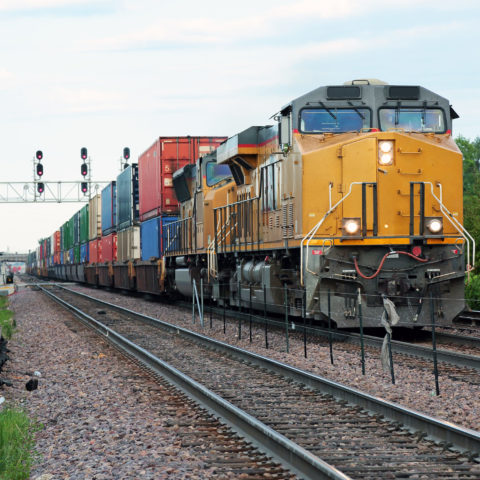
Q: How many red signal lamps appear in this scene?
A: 7